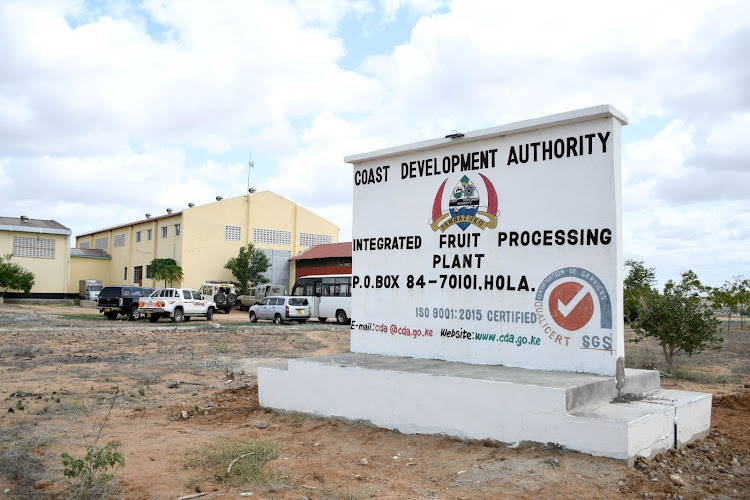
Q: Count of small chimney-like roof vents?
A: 6